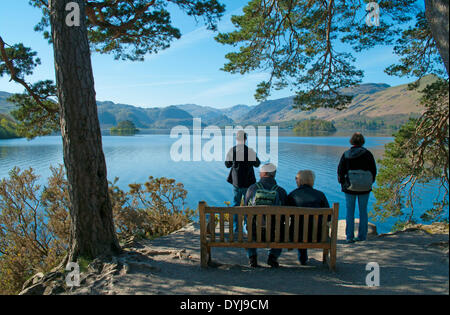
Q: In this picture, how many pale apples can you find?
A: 0